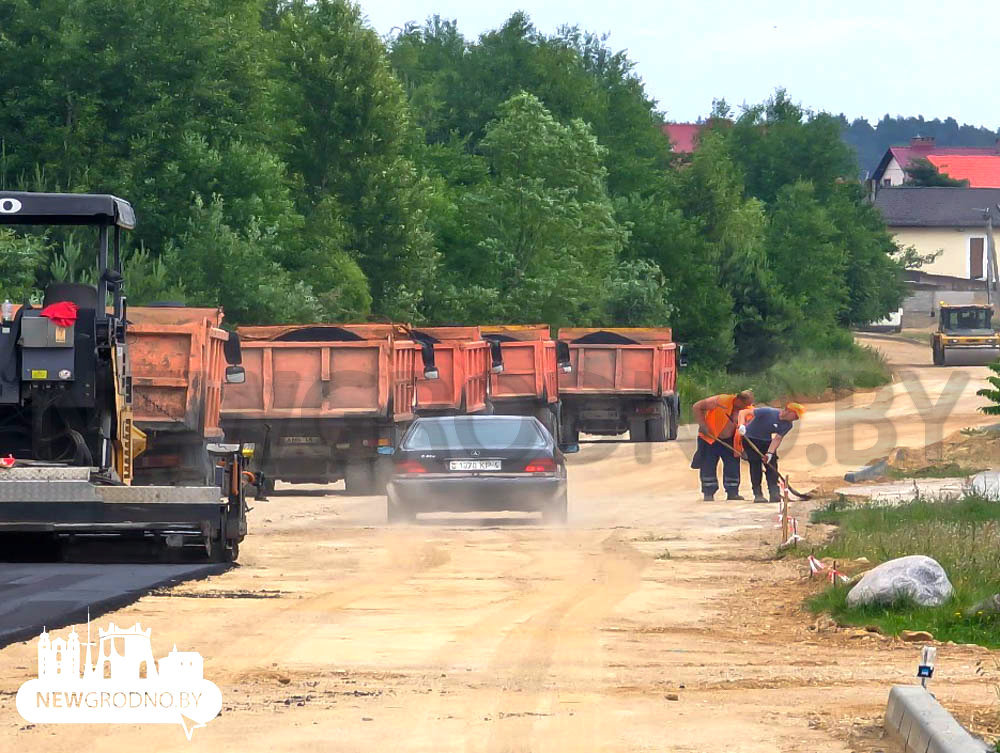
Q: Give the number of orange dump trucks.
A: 5